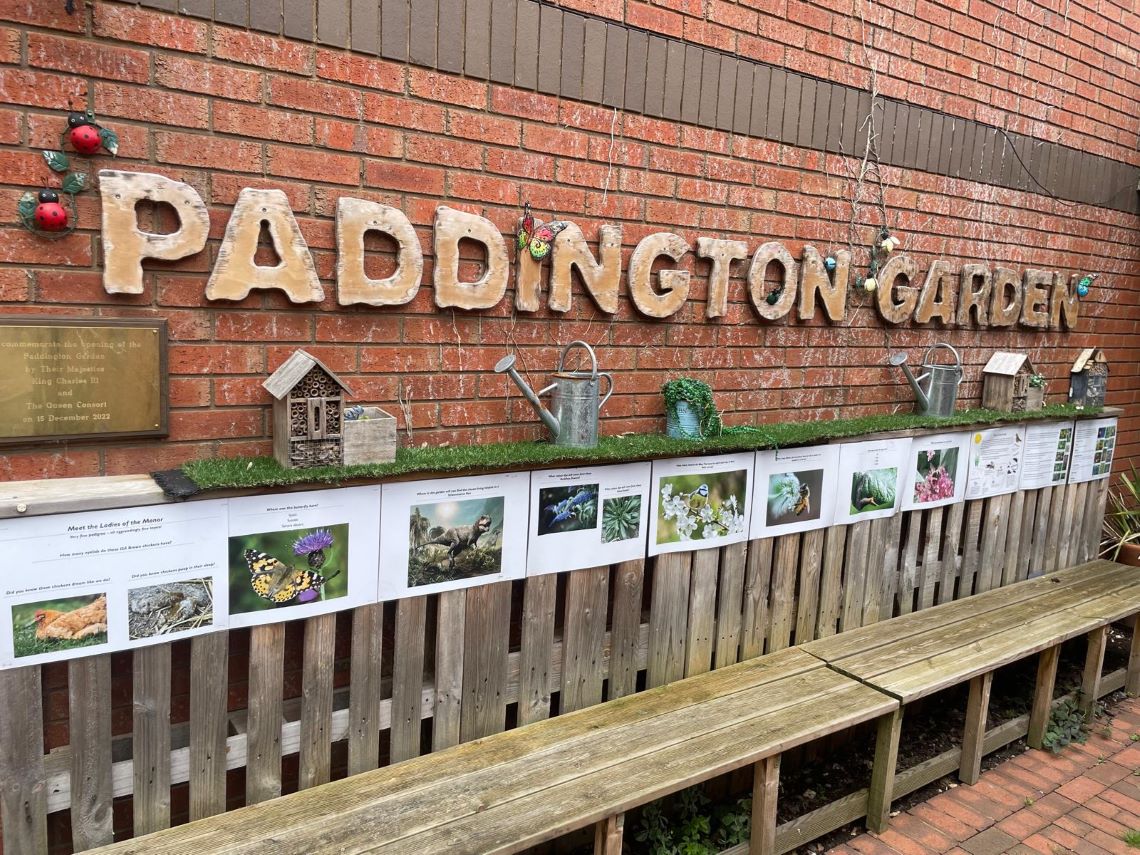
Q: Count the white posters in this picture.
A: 11